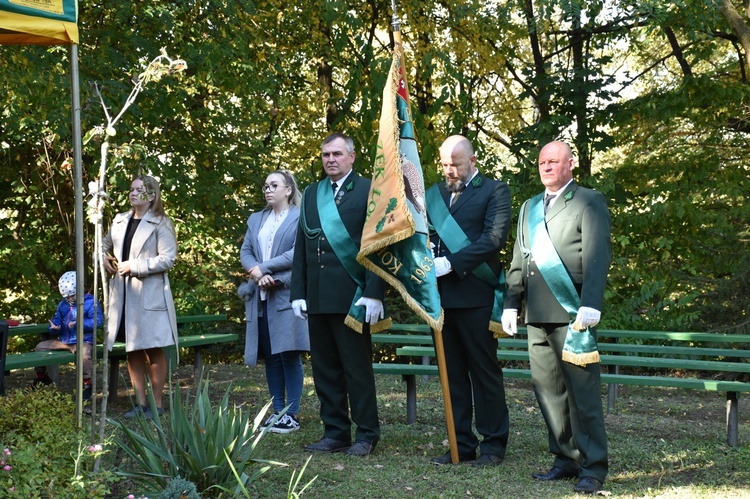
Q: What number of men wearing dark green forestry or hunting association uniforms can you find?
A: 3